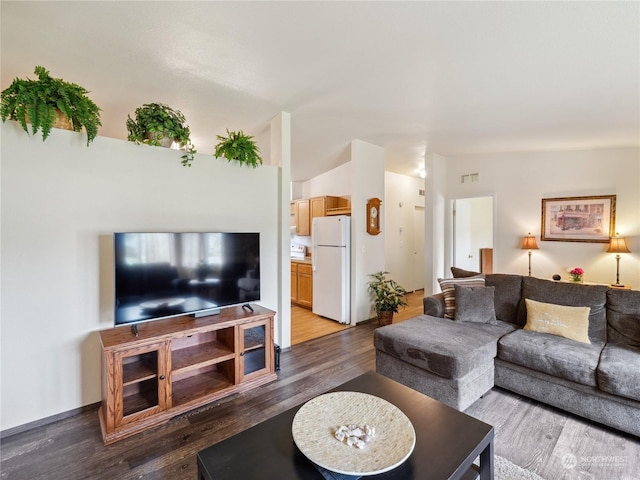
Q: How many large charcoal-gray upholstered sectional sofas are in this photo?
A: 1